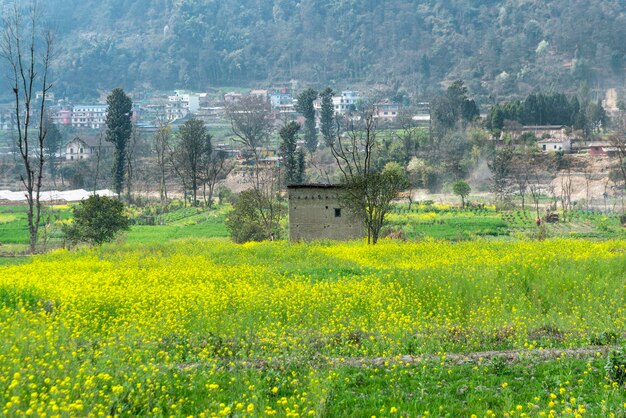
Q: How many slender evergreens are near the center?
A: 3